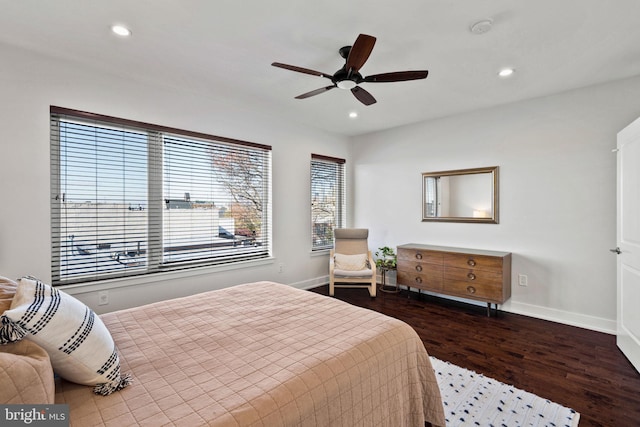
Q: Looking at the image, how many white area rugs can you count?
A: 1